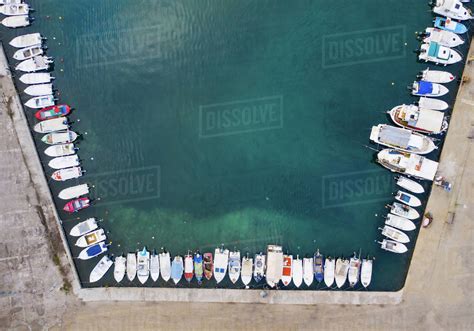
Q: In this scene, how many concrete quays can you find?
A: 3